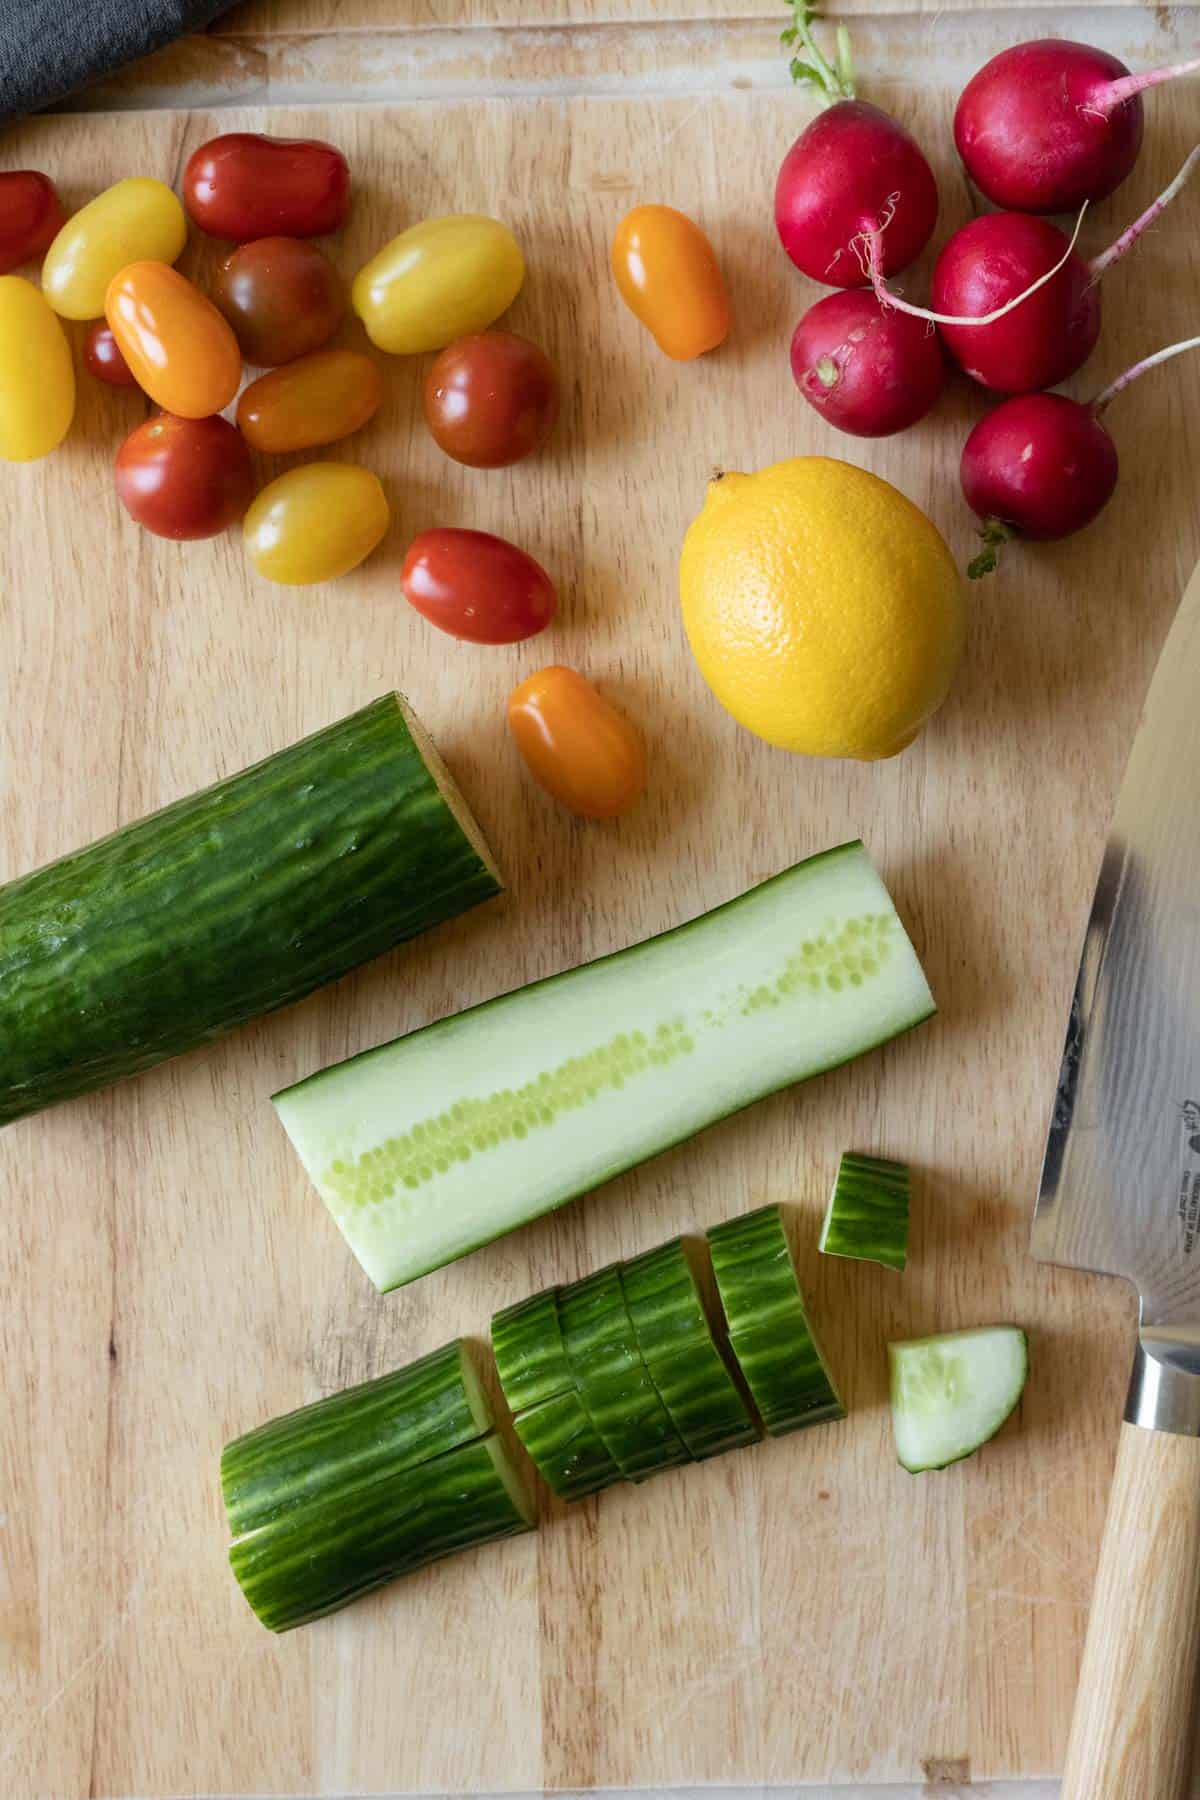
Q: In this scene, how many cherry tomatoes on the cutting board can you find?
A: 15